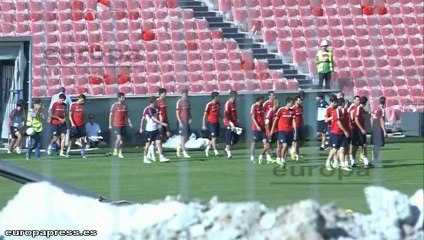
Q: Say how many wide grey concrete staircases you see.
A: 1